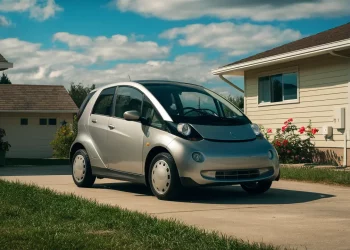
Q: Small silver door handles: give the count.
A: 2